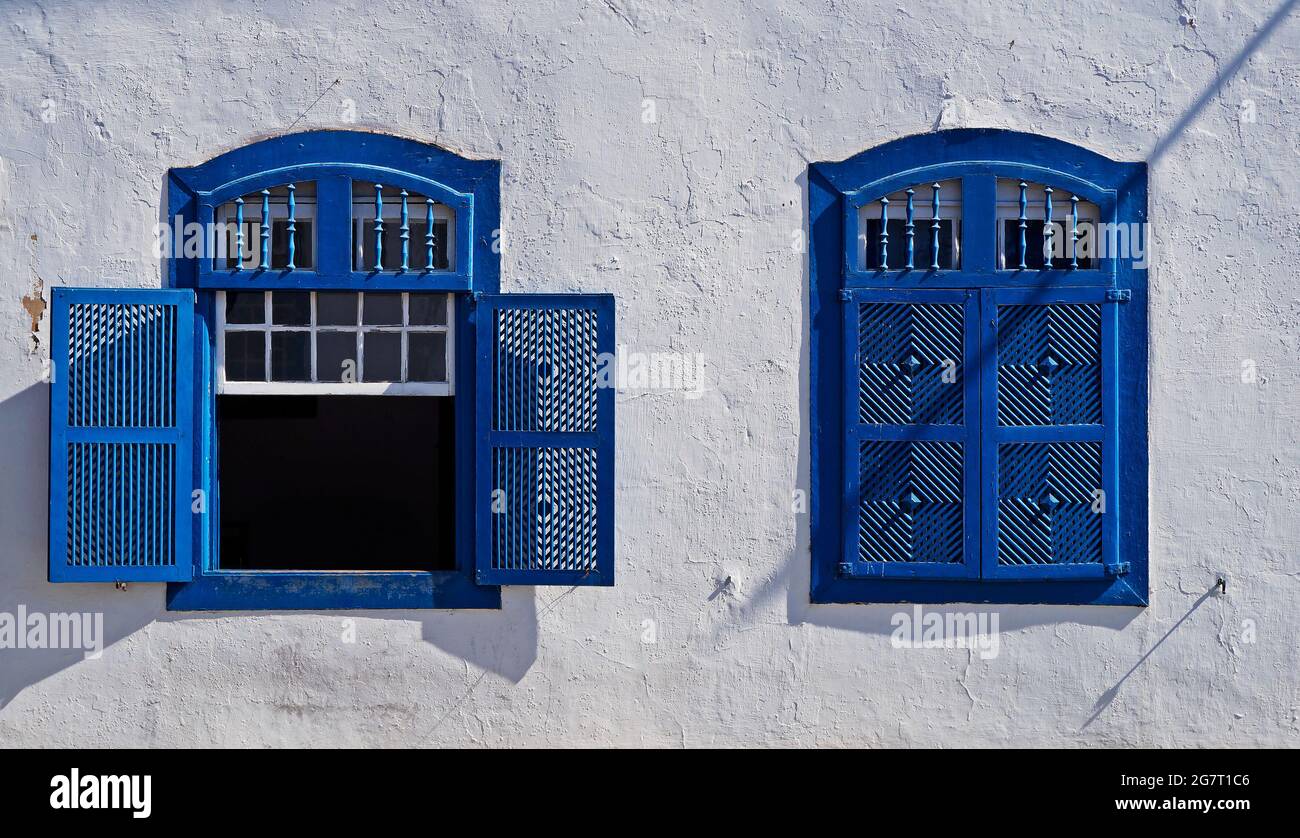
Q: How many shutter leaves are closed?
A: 2